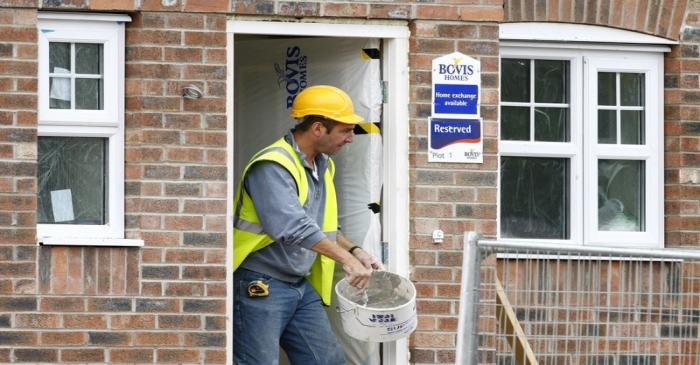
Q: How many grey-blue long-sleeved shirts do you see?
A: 1